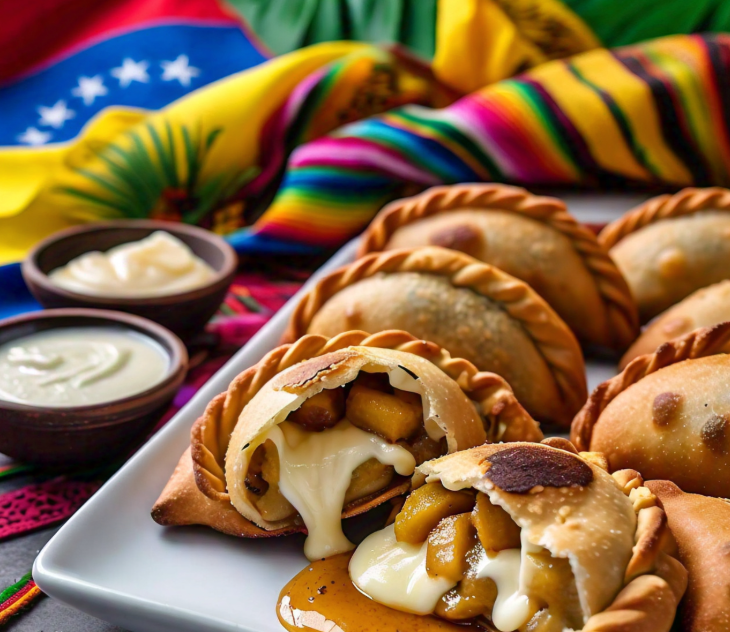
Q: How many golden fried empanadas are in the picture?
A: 8